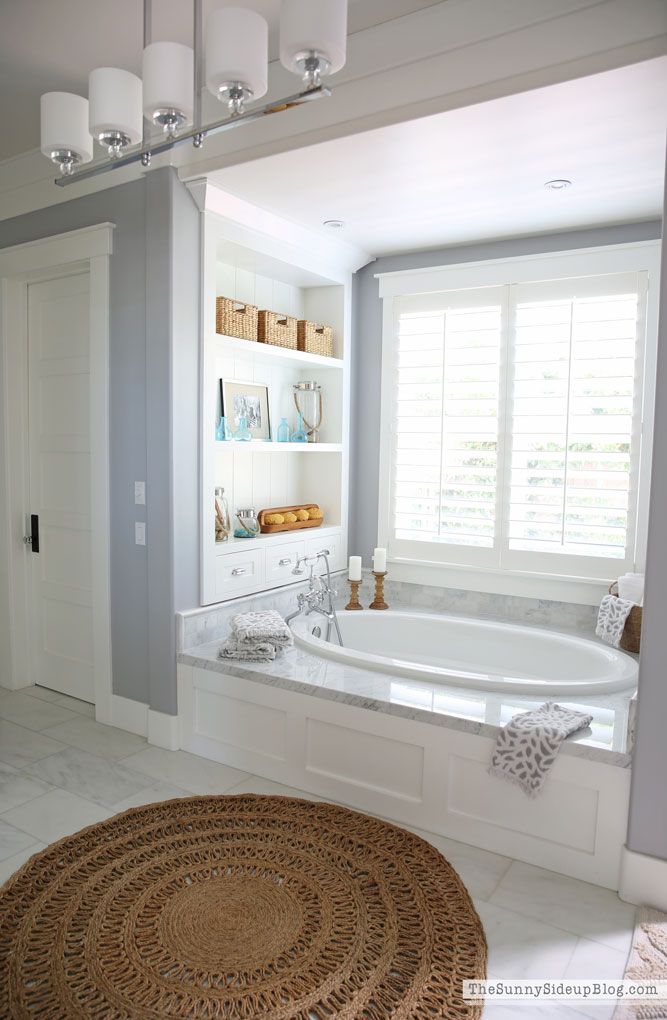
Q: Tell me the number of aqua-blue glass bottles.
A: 4